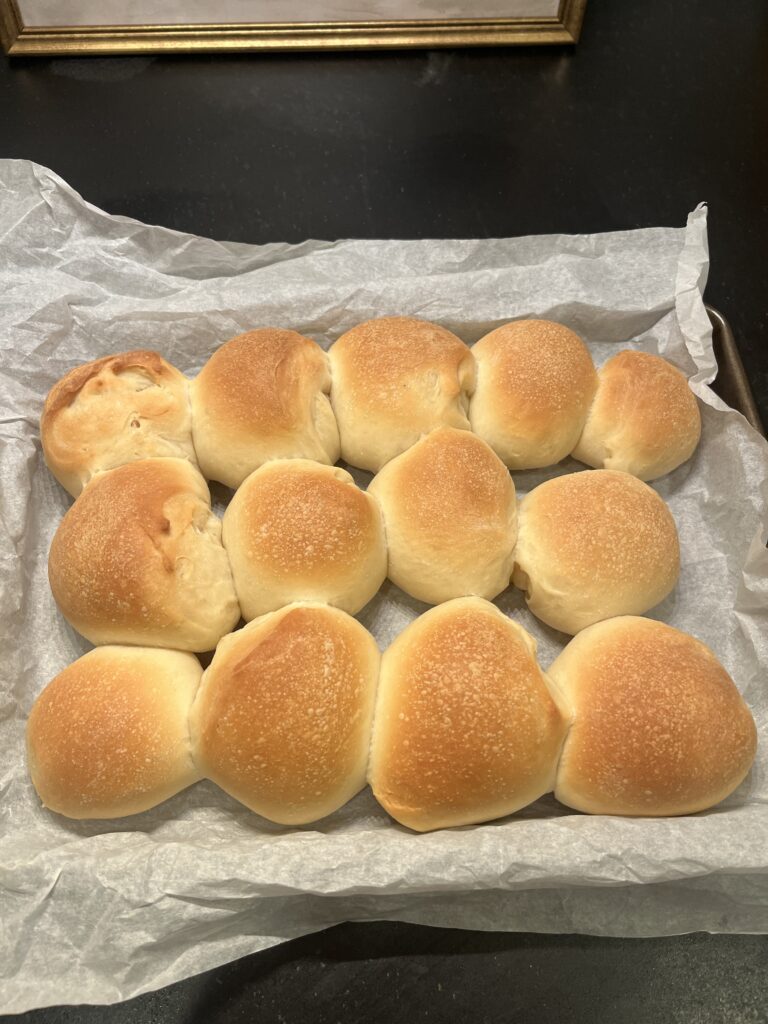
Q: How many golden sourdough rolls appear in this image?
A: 13